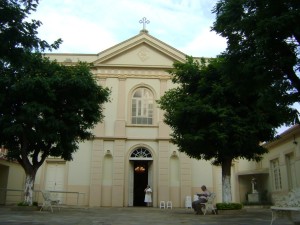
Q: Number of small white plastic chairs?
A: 2